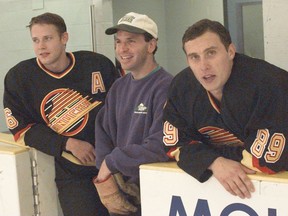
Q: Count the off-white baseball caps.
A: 1